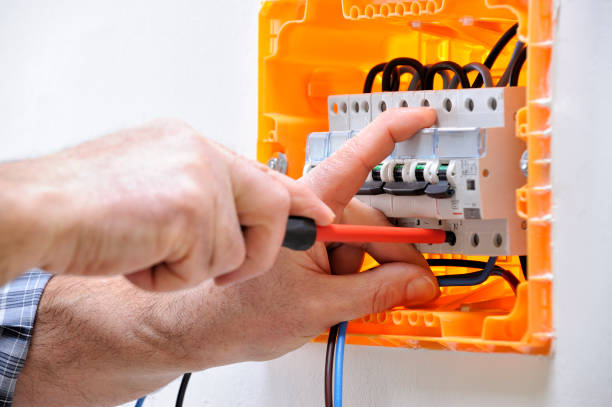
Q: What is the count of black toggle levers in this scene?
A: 3